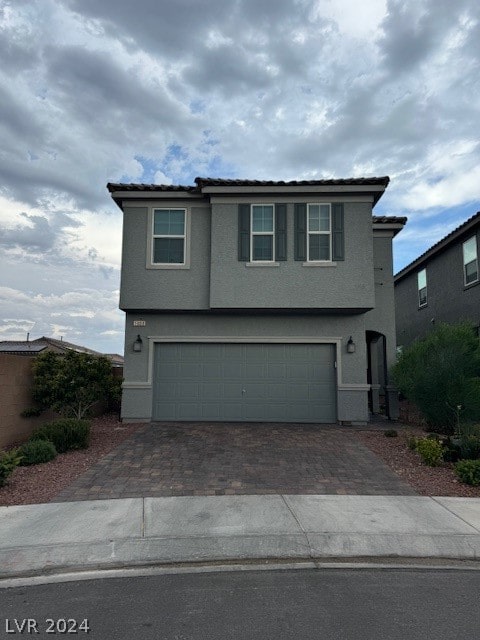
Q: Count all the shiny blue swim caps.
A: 0